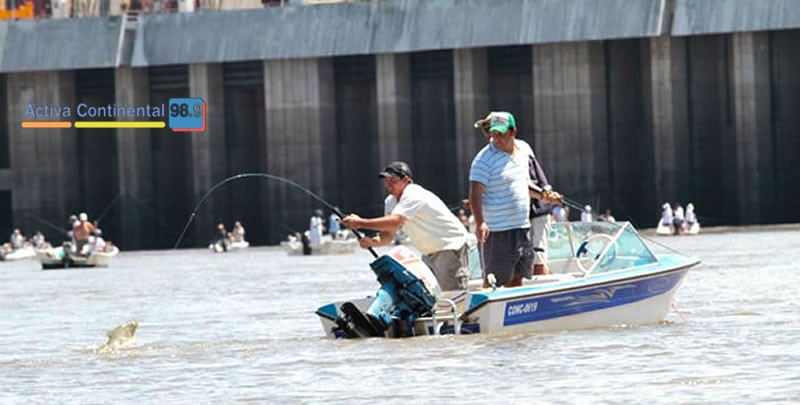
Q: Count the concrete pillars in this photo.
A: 9